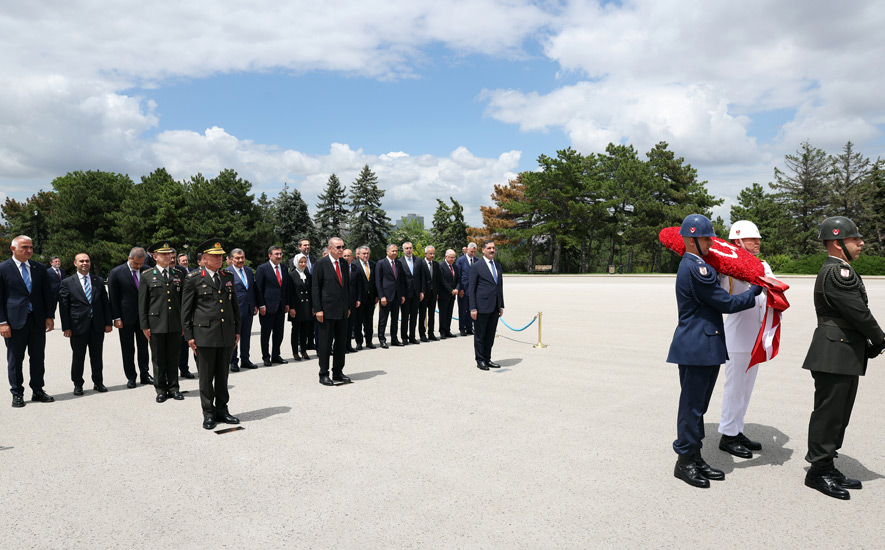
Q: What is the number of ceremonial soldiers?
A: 3